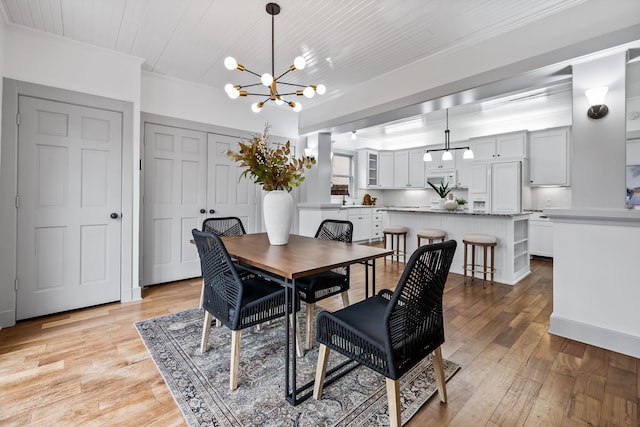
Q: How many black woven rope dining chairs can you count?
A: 4